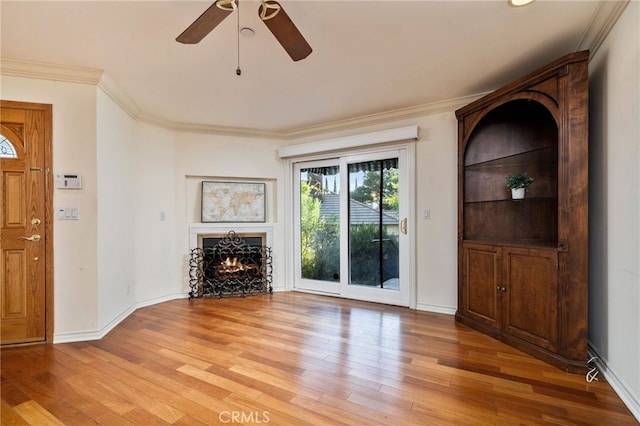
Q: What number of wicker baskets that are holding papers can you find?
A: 0